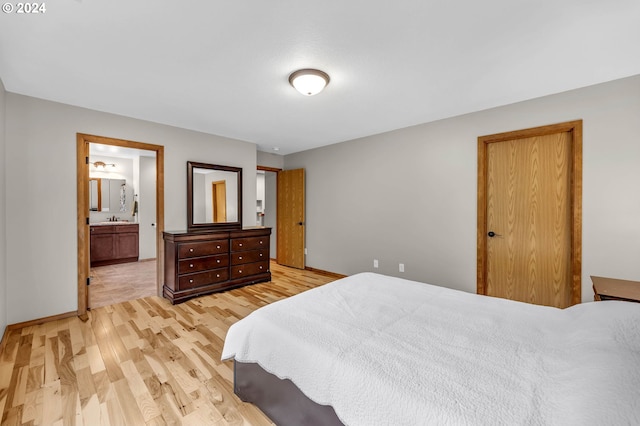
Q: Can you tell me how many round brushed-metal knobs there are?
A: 12